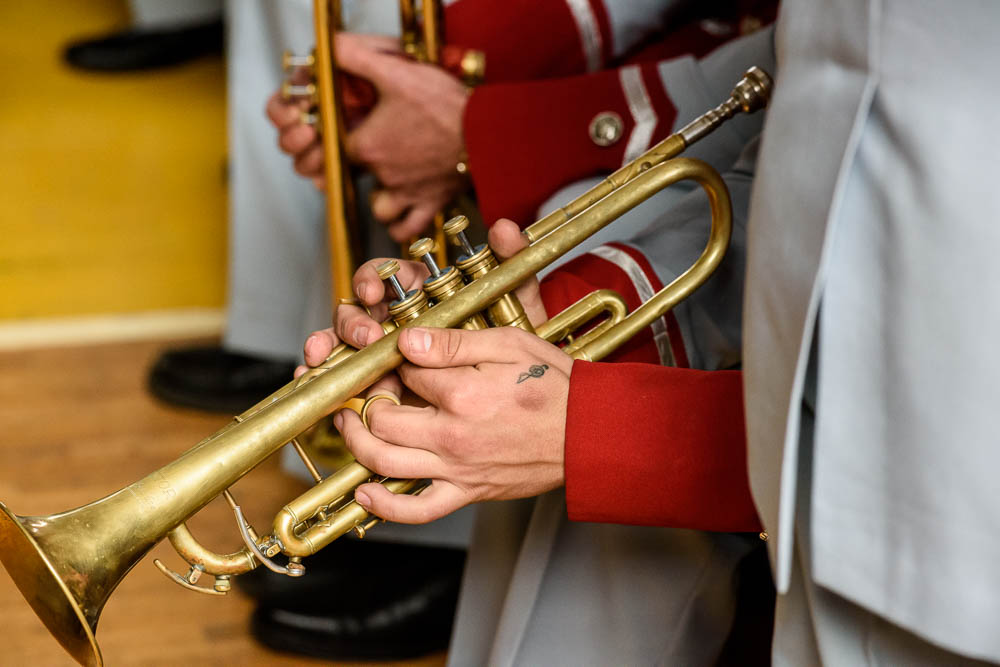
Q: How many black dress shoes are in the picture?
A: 4